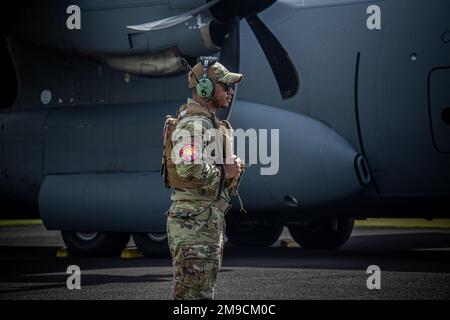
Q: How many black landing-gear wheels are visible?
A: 4